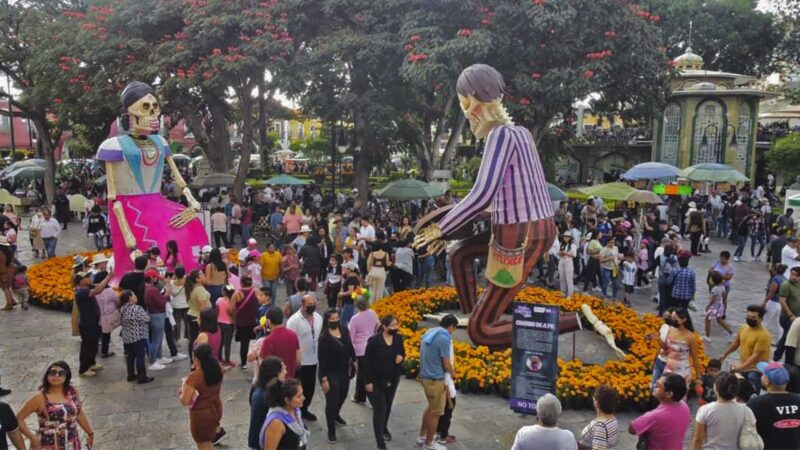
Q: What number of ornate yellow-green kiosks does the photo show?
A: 1